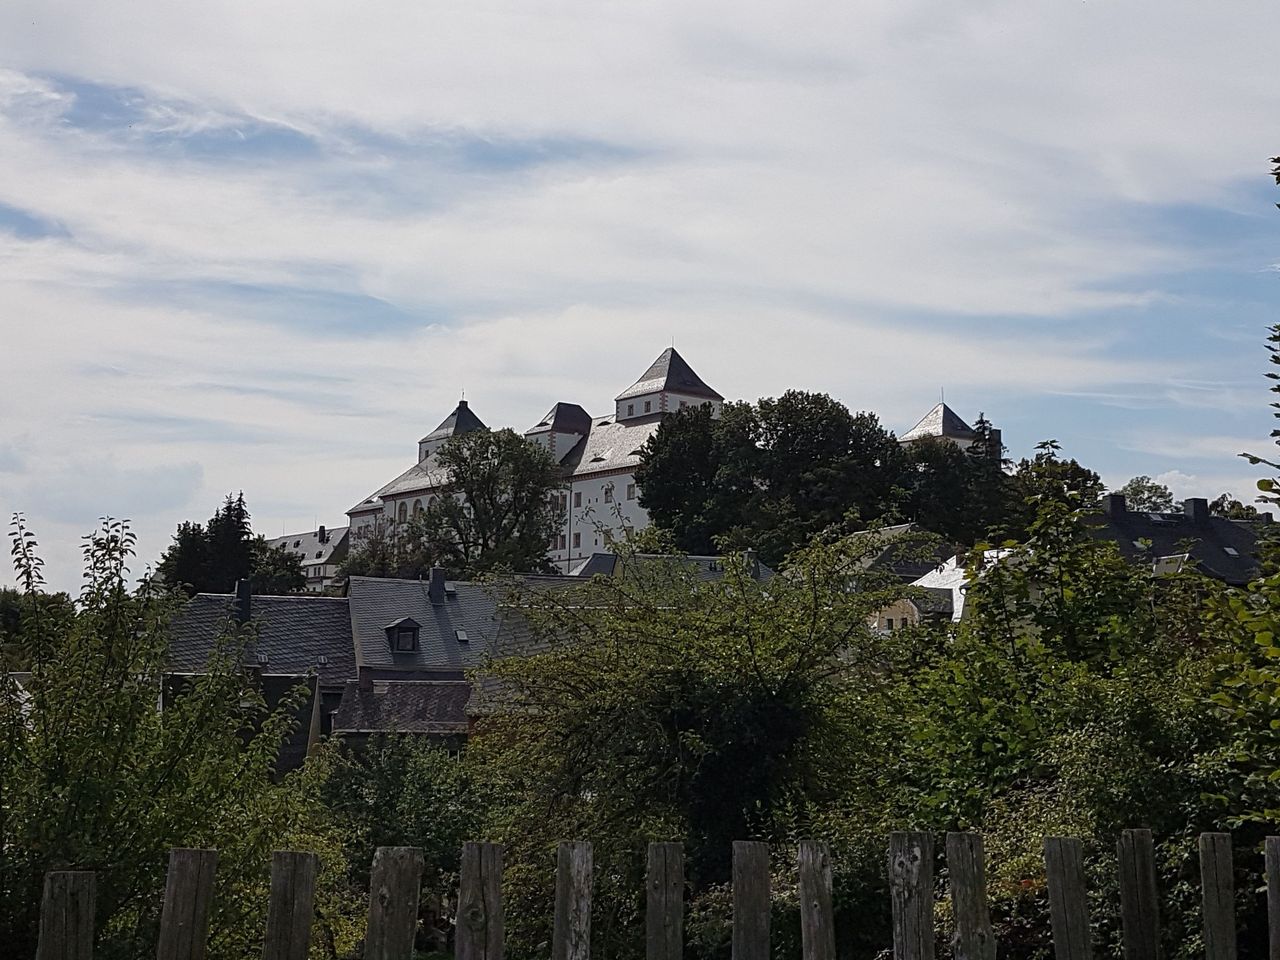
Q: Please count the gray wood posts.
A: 15